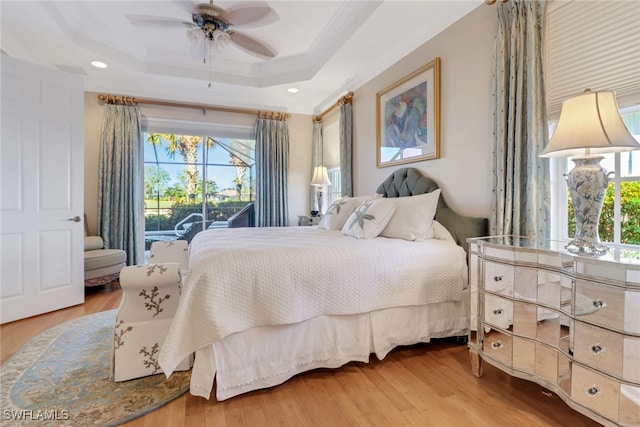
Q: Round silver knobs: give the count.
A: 6